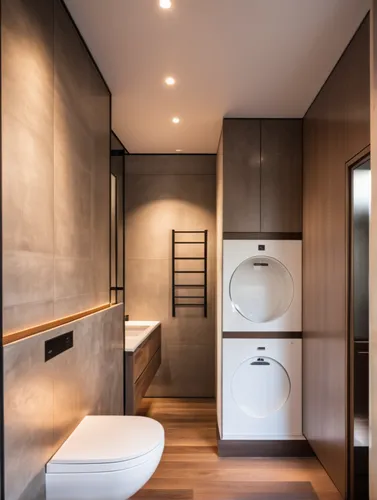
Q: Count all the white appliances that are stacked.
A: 2